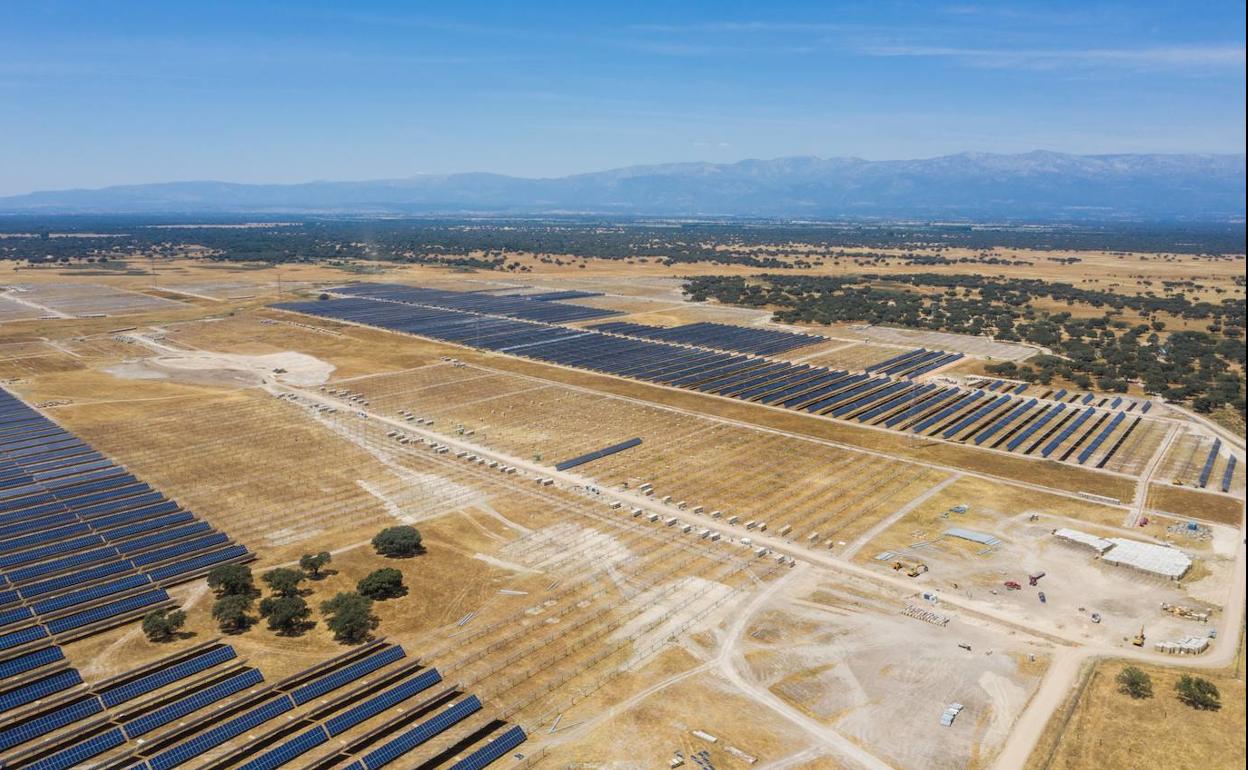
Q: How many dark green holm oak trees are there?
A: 11